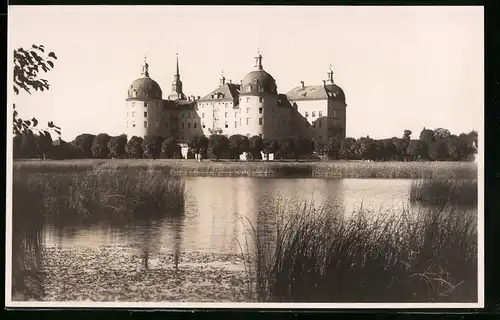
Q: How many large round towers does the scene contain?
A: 3